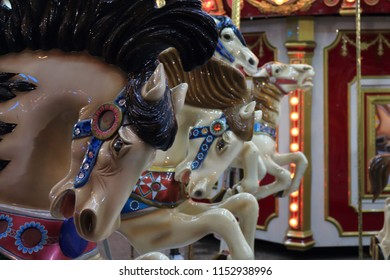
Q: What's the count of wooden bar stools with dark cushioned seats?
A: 0